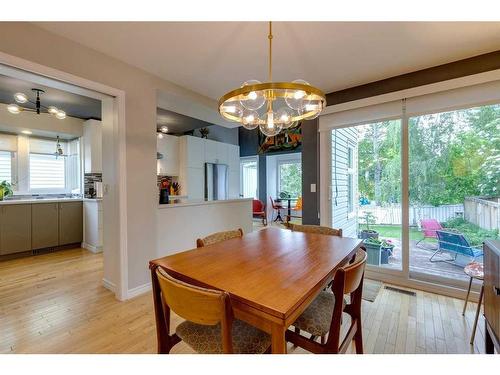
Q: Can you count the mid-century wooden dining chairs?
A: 4